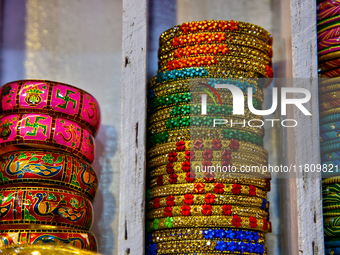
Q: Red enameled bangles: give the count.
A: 3